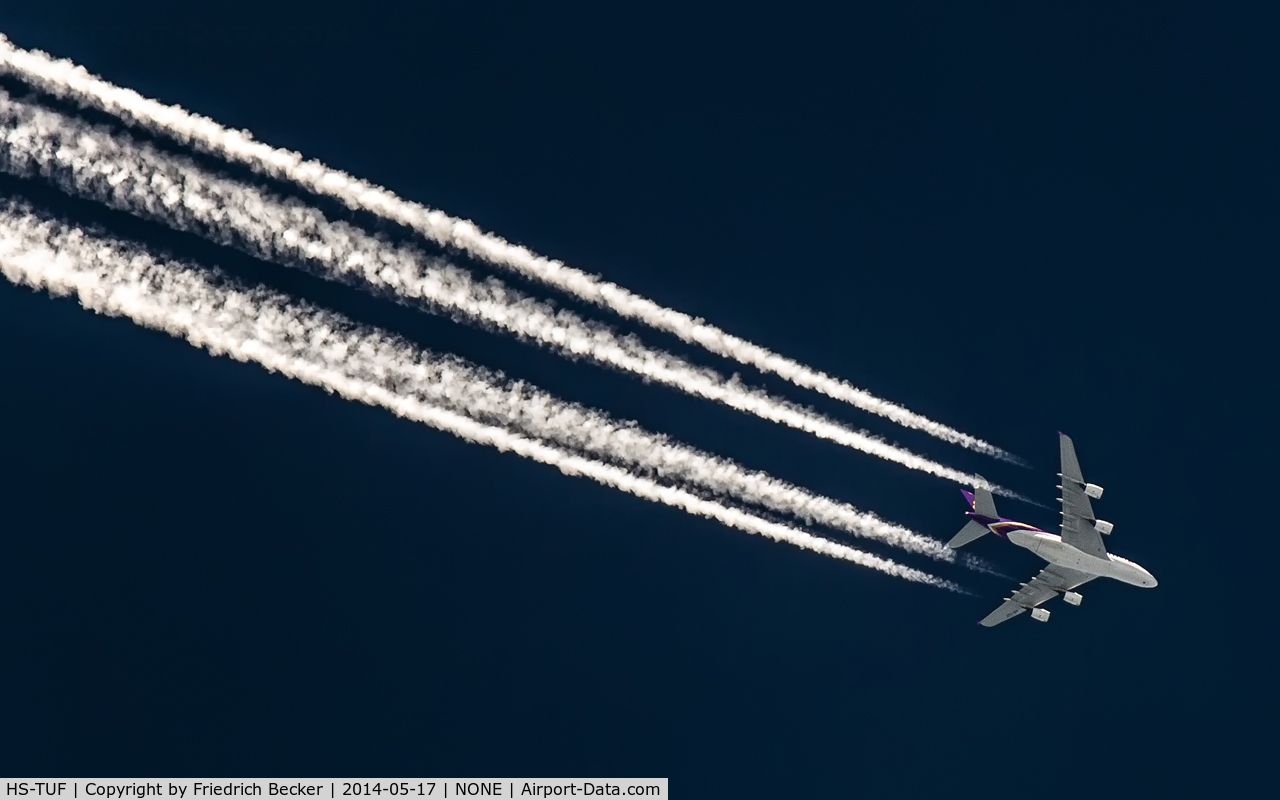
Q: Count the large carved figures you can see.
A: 0